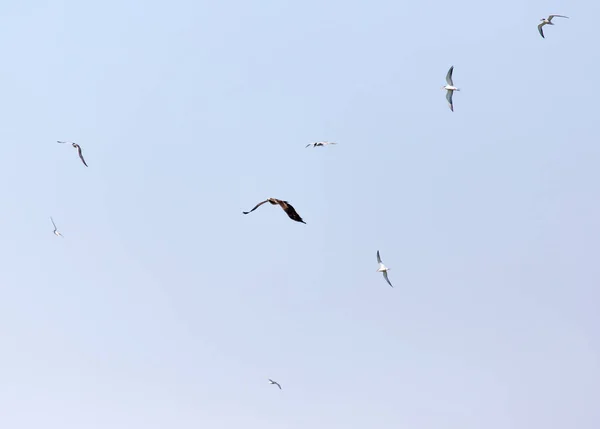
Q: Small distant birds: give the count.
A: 7